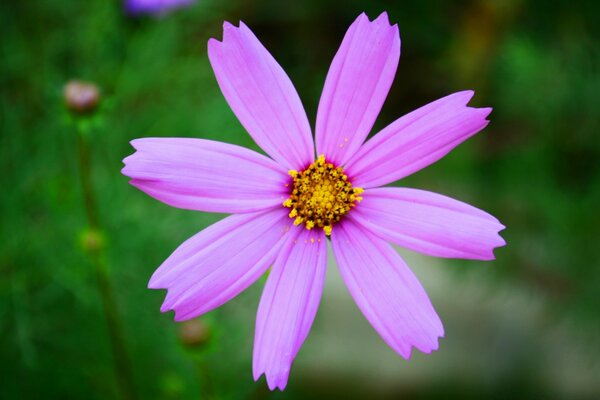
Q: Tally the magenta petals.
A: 8